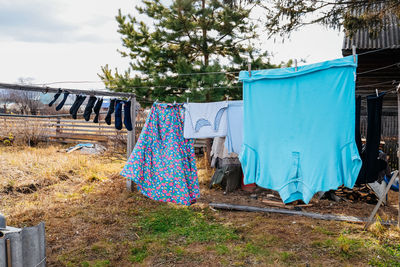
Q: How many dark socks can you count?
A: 8